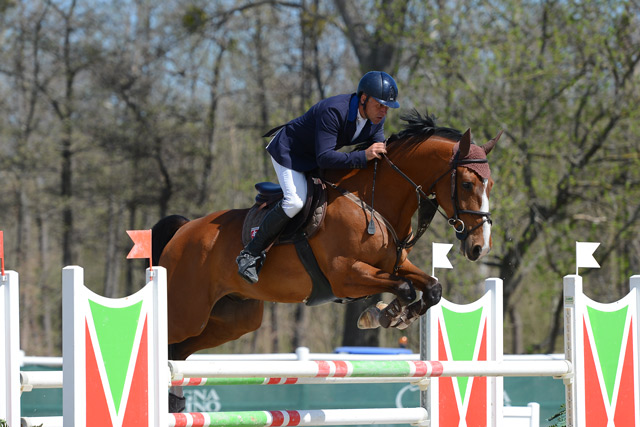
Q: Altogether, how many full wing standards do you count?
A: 3